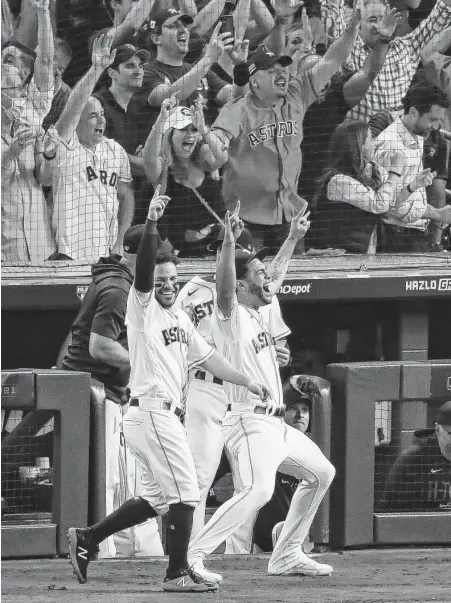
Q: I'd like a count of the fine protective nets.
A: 3